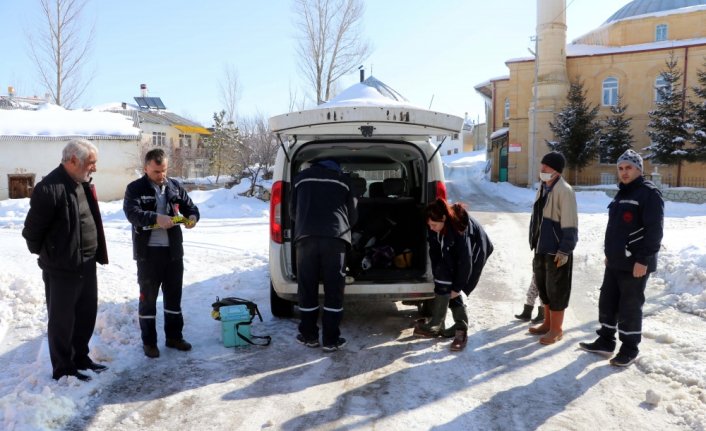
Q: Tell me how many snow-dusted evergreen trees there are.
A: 4